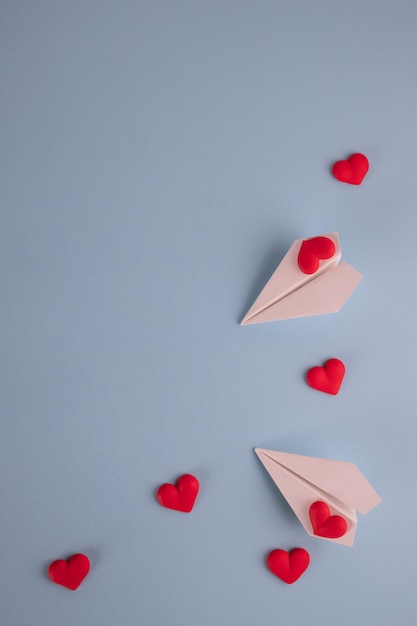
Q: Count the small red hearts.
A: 7